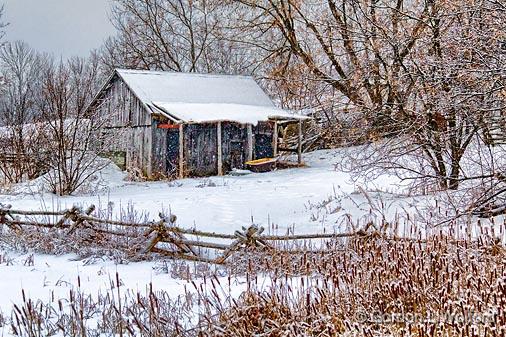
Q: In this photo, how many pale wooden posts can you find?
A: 5